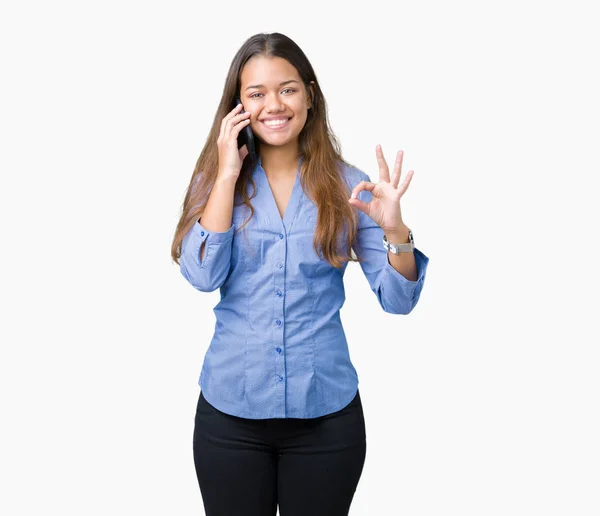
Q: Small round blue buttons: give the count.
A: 7